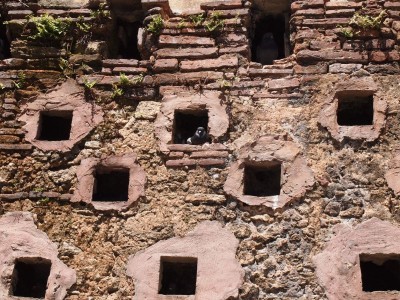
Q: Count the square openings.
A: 8